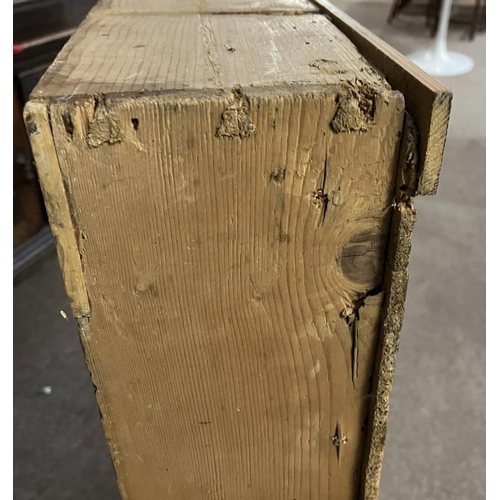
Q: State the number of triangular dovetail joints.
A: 3